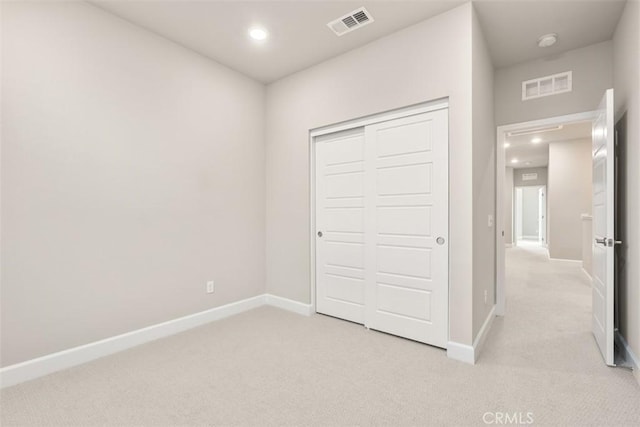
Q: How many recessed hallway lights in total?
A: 3